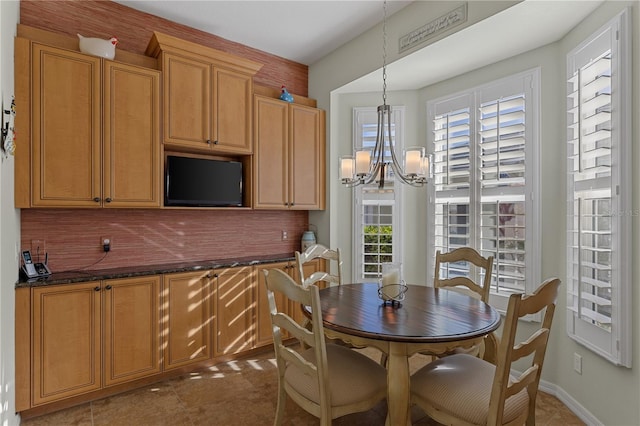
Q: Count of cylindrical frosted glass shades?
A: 5